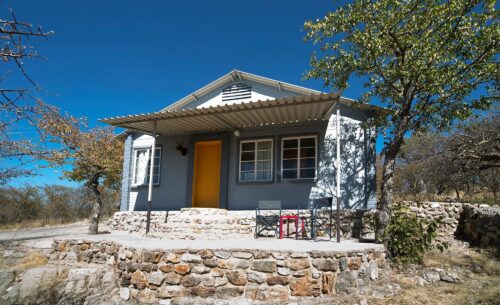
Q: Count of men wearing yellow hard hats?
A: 0